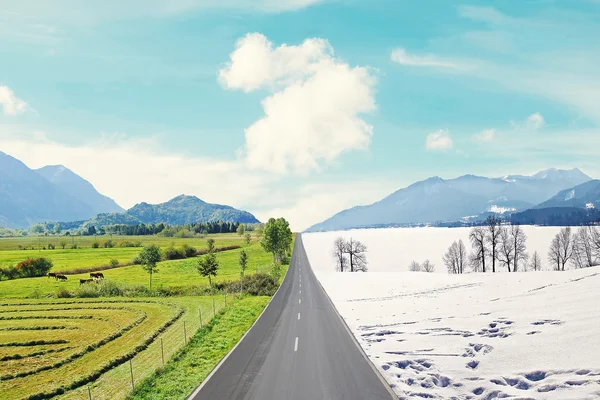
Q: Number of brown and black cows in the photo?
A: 4